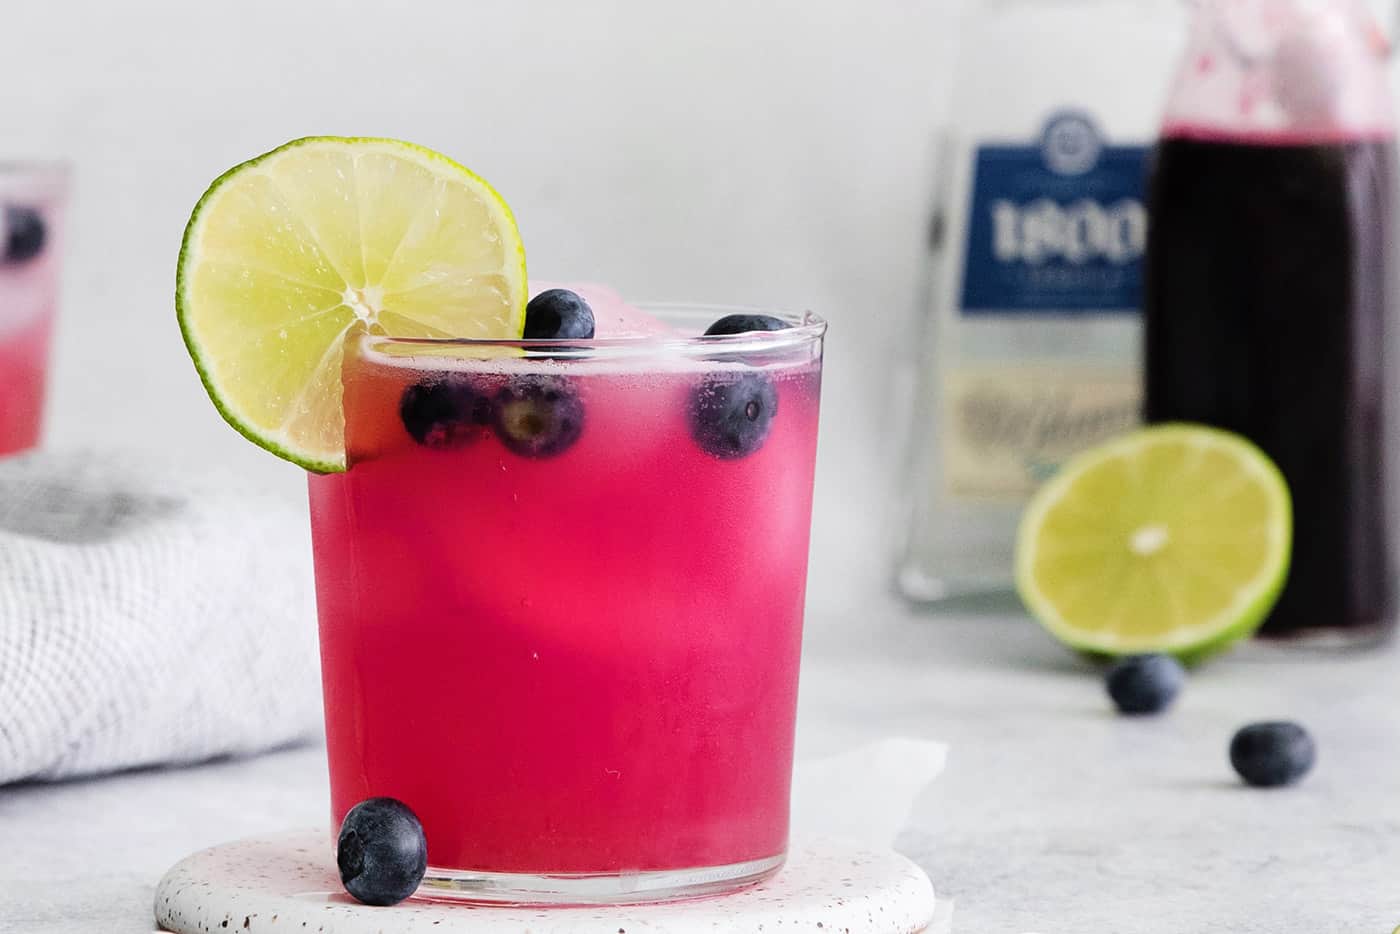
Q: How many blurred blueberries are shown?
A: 3